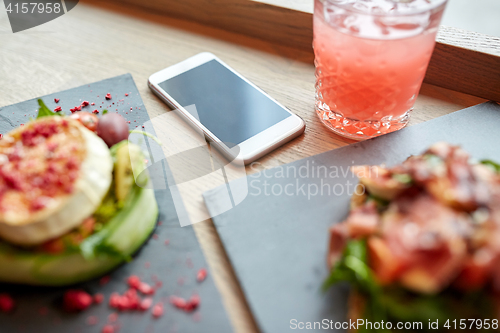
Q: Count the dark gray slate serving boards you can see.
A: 2